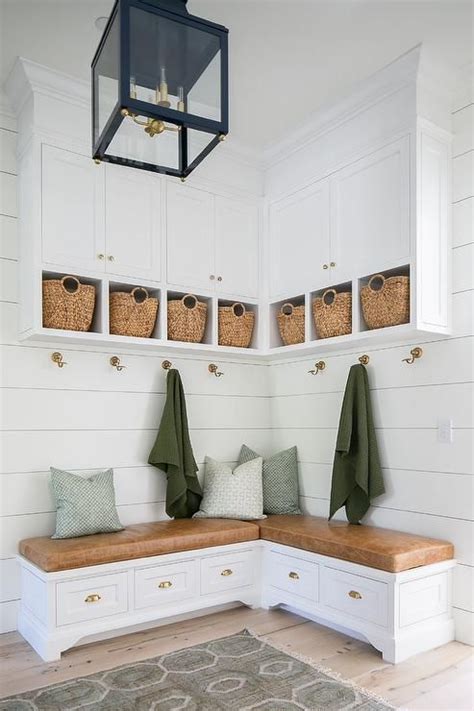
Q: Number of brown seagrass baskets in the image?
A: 7